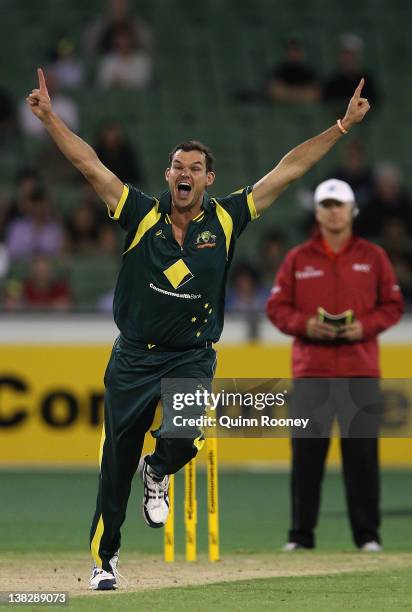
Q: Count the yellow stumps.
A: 3